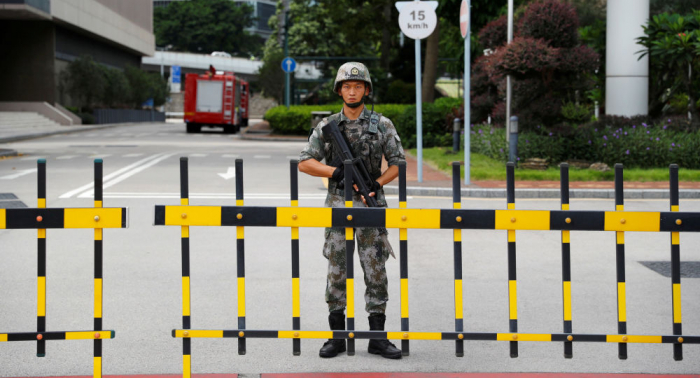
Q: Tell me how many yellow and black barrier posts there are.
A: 12